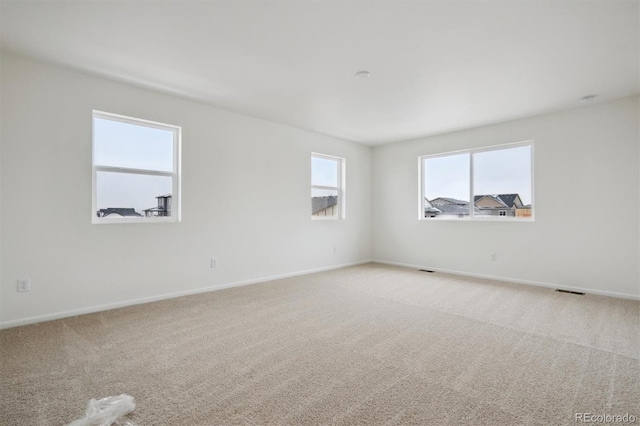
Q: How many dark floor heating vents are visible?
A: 2